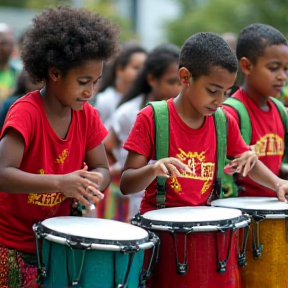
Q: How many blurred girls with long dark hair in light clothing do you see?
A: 2